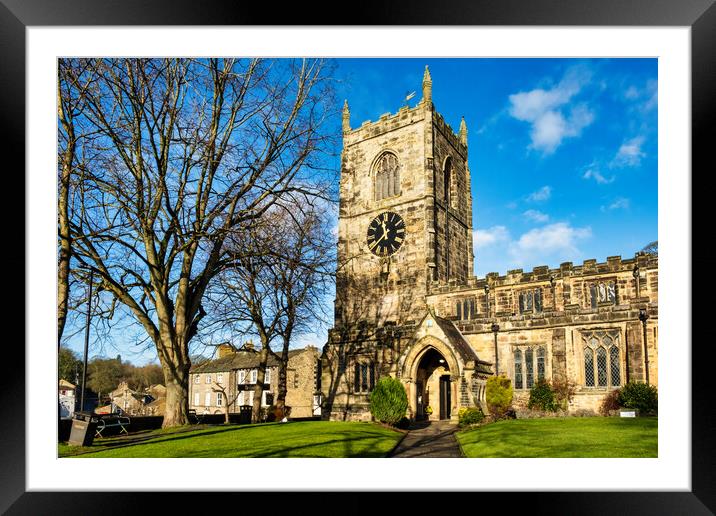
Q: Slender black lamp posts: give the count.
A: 1